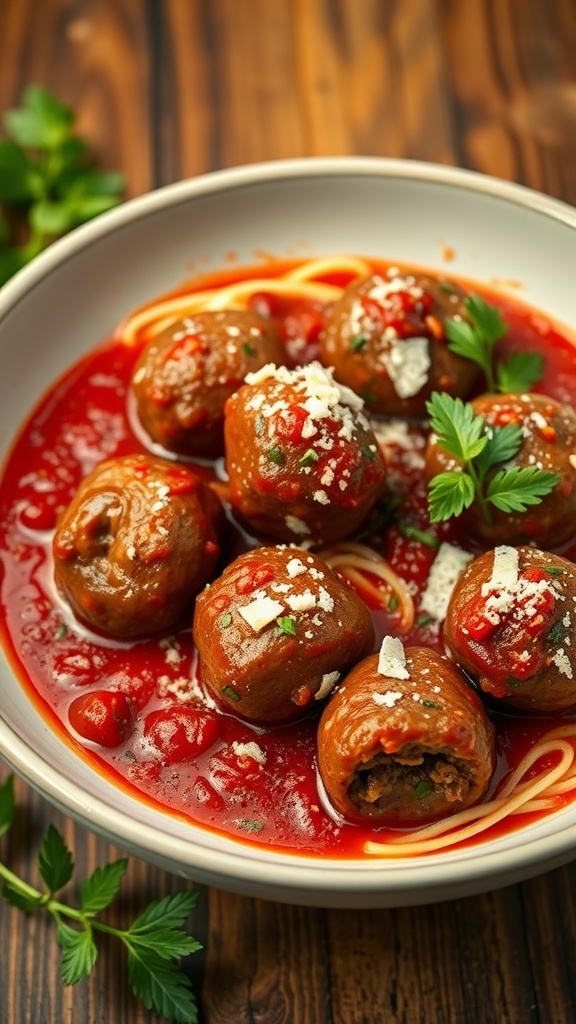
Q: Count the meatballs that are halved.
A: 1